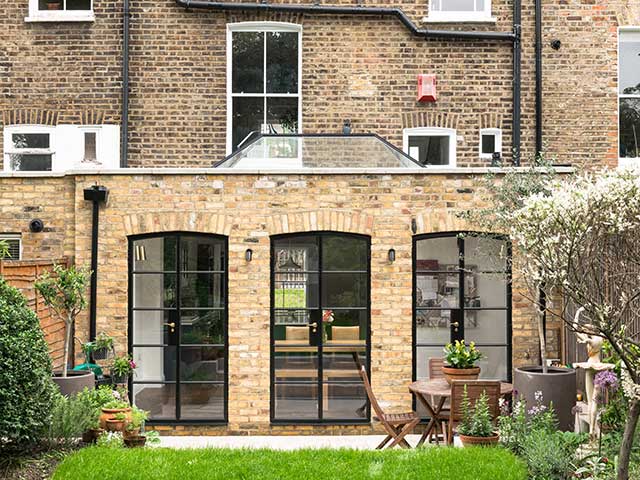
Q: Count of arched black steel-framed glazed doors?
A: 3